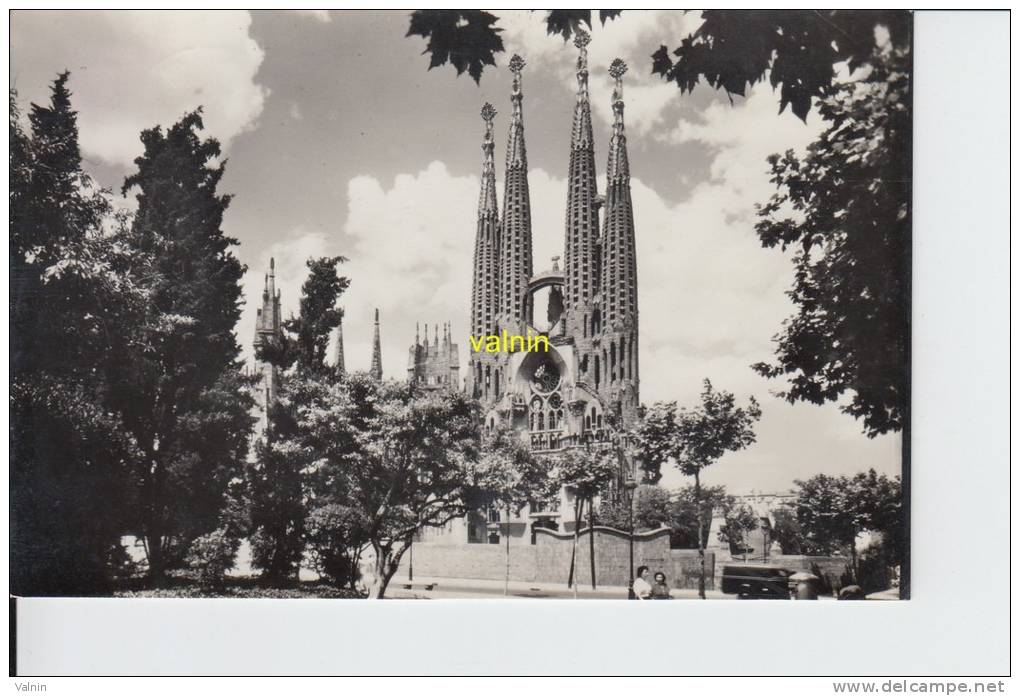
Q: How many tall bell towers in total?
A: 4